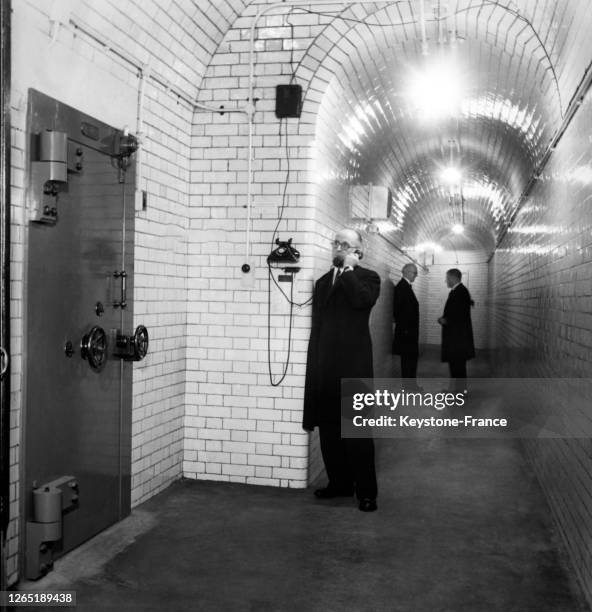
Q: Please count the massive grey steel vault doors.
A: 1